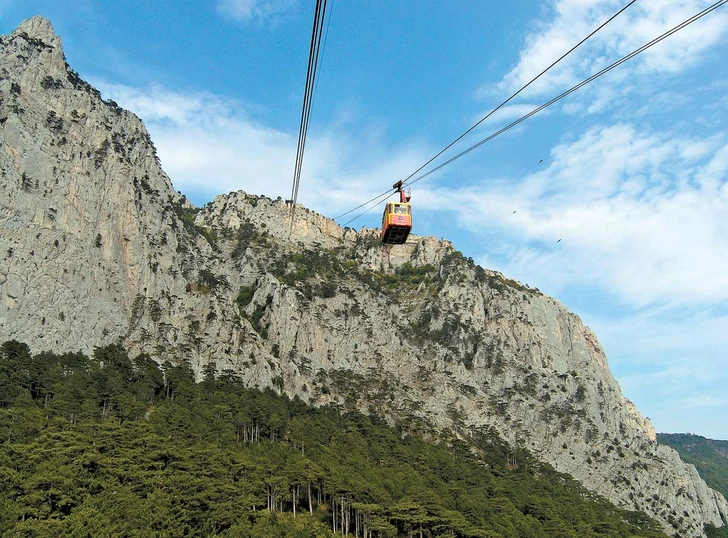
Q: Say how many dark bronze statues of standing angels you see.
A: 0